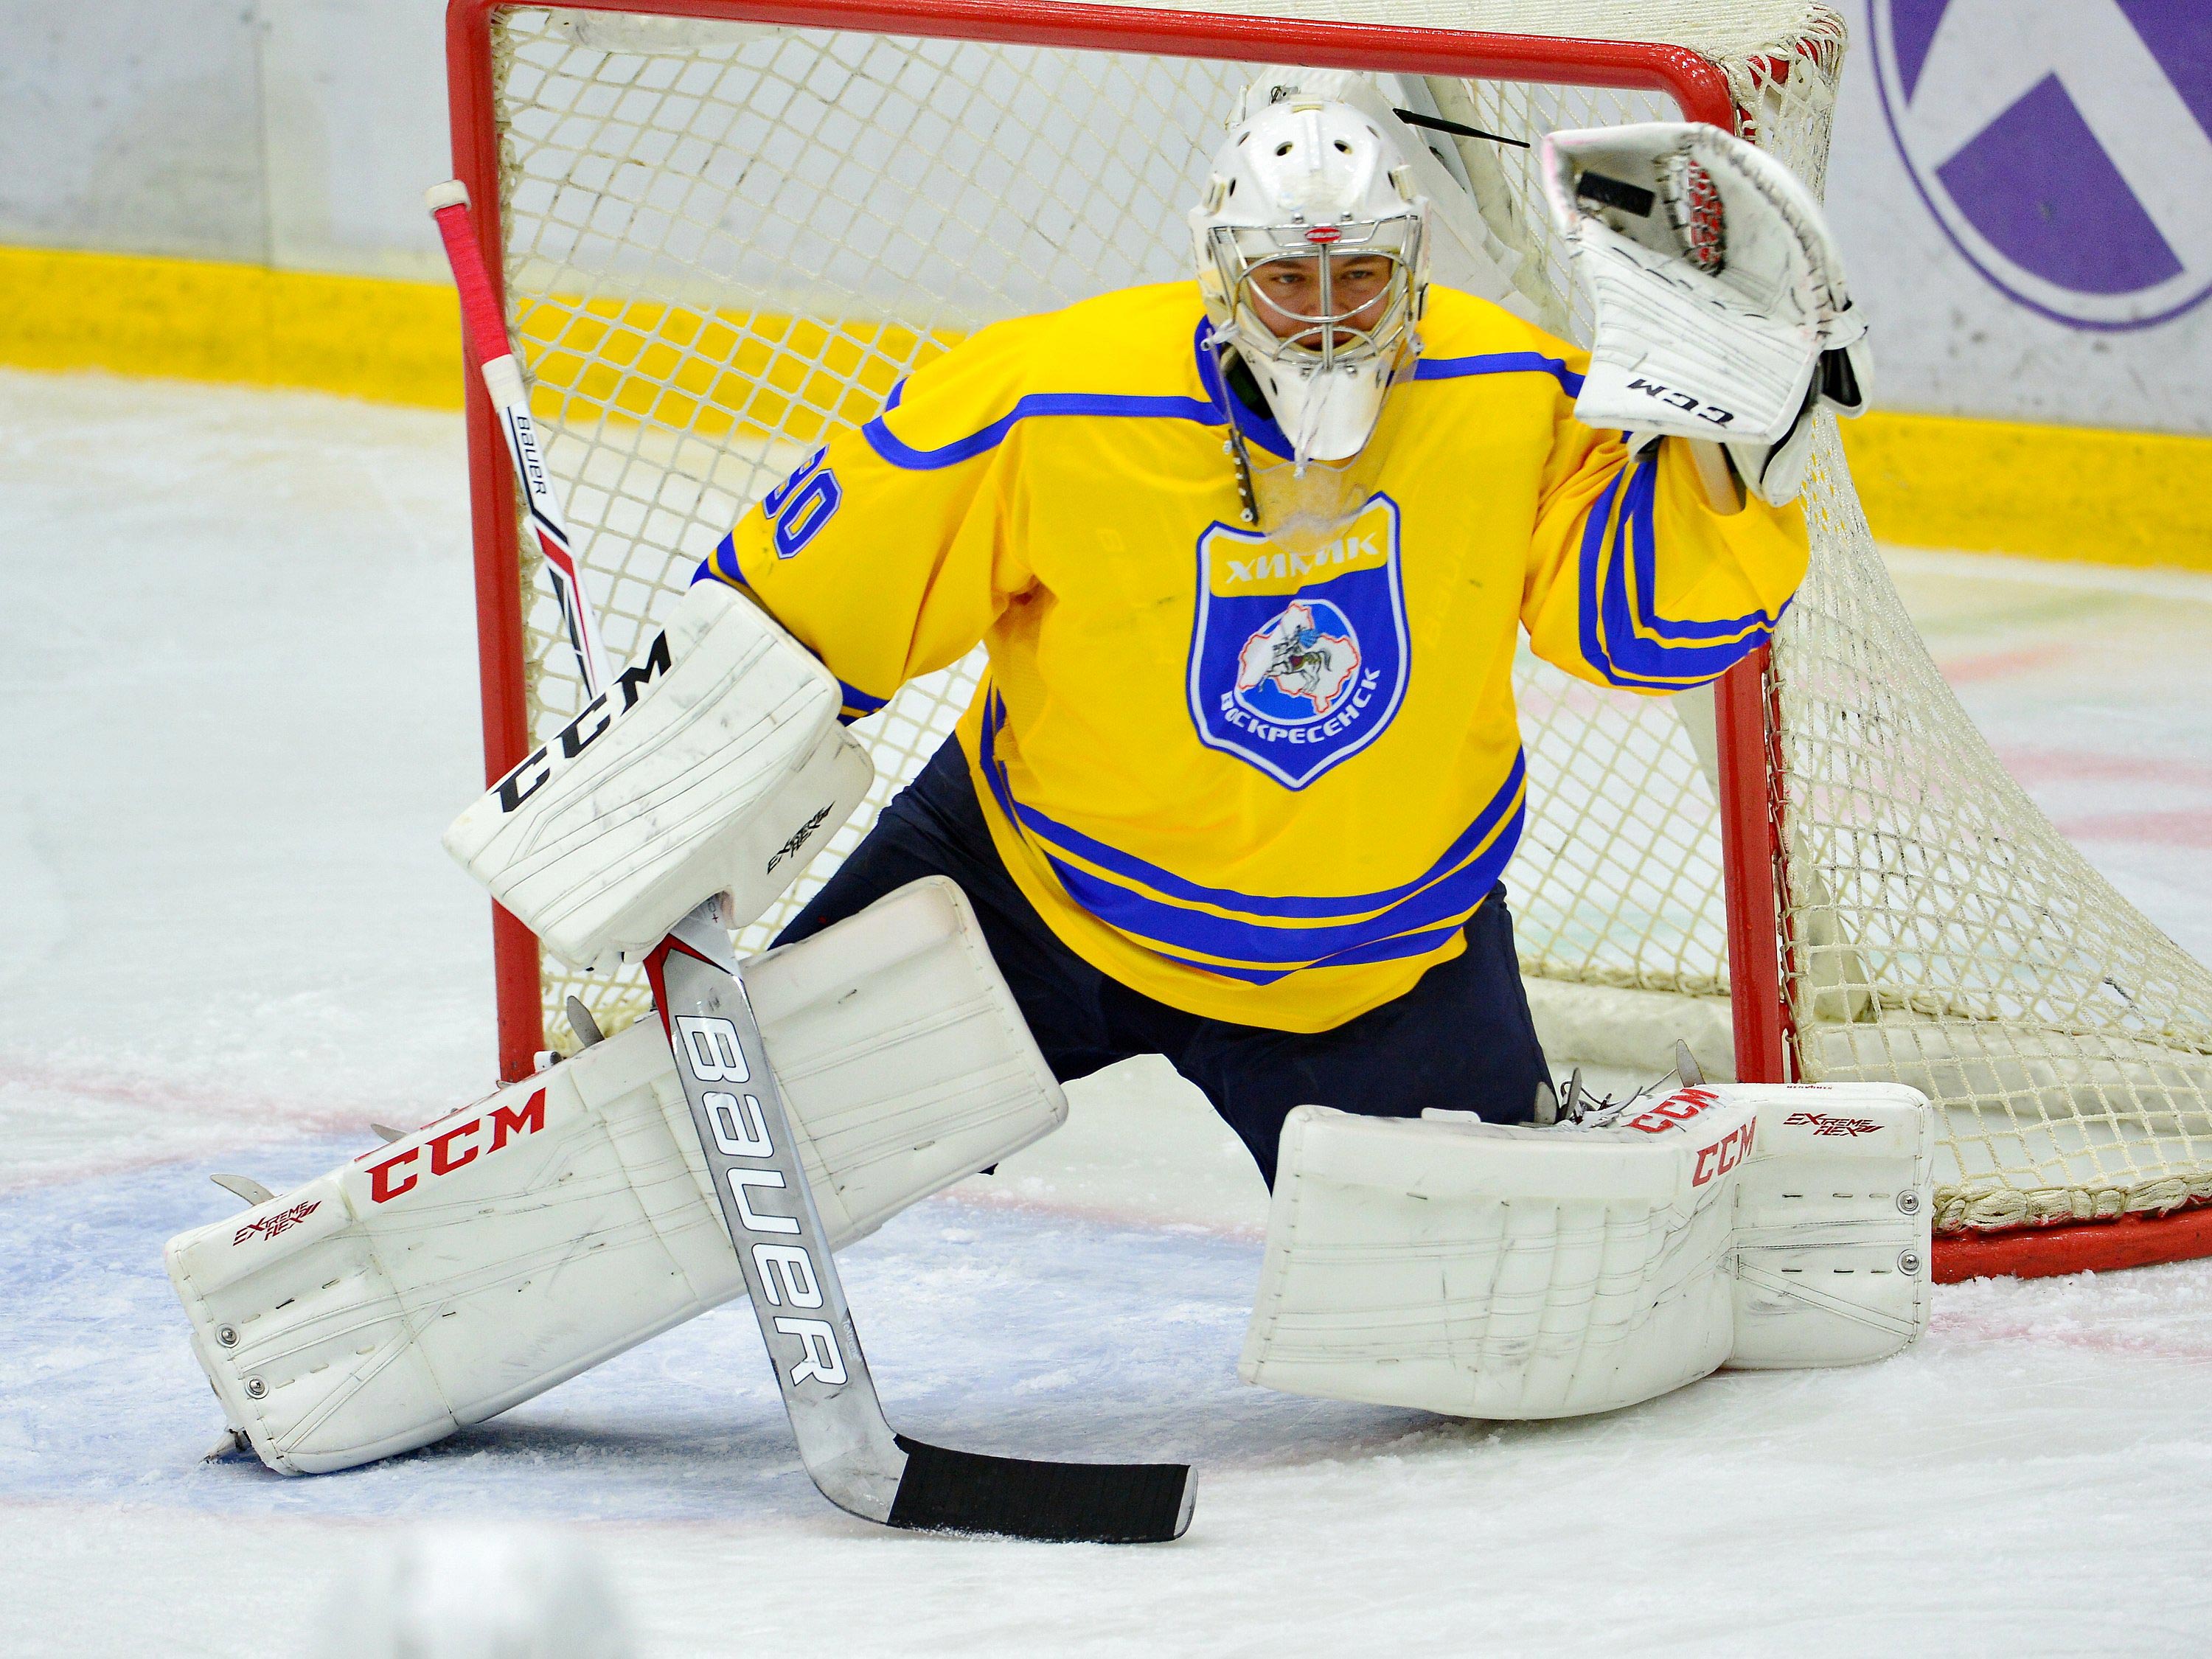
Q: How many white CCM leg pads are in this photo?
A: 2